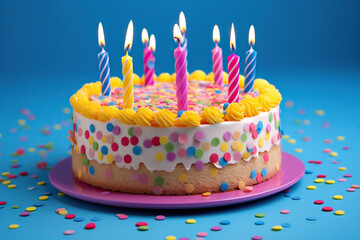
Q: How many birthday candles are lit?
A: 9